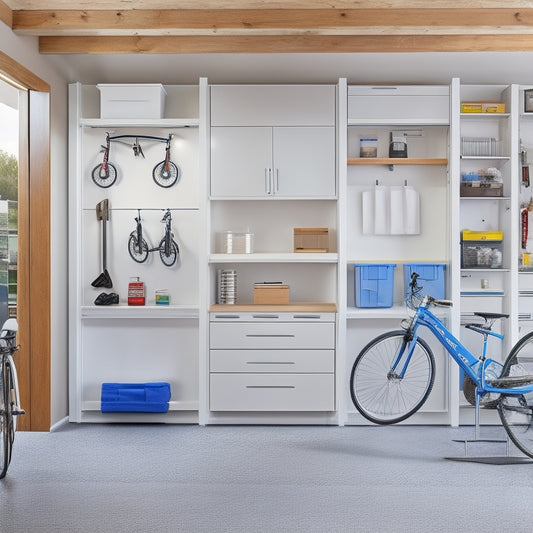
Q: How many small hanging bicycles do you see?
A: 2